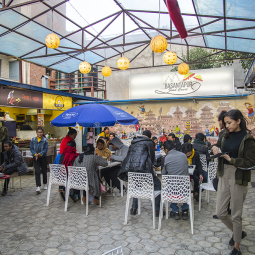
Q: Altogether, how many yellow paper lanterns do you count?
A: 7